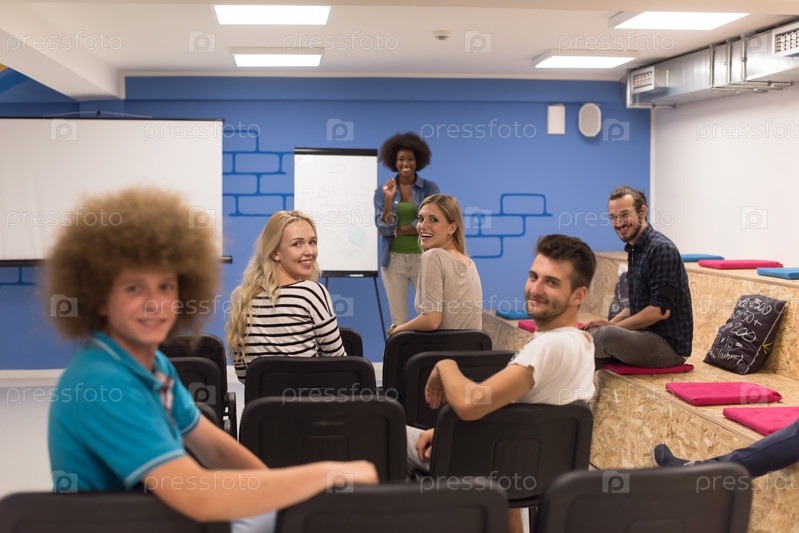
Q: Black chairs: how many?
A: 12